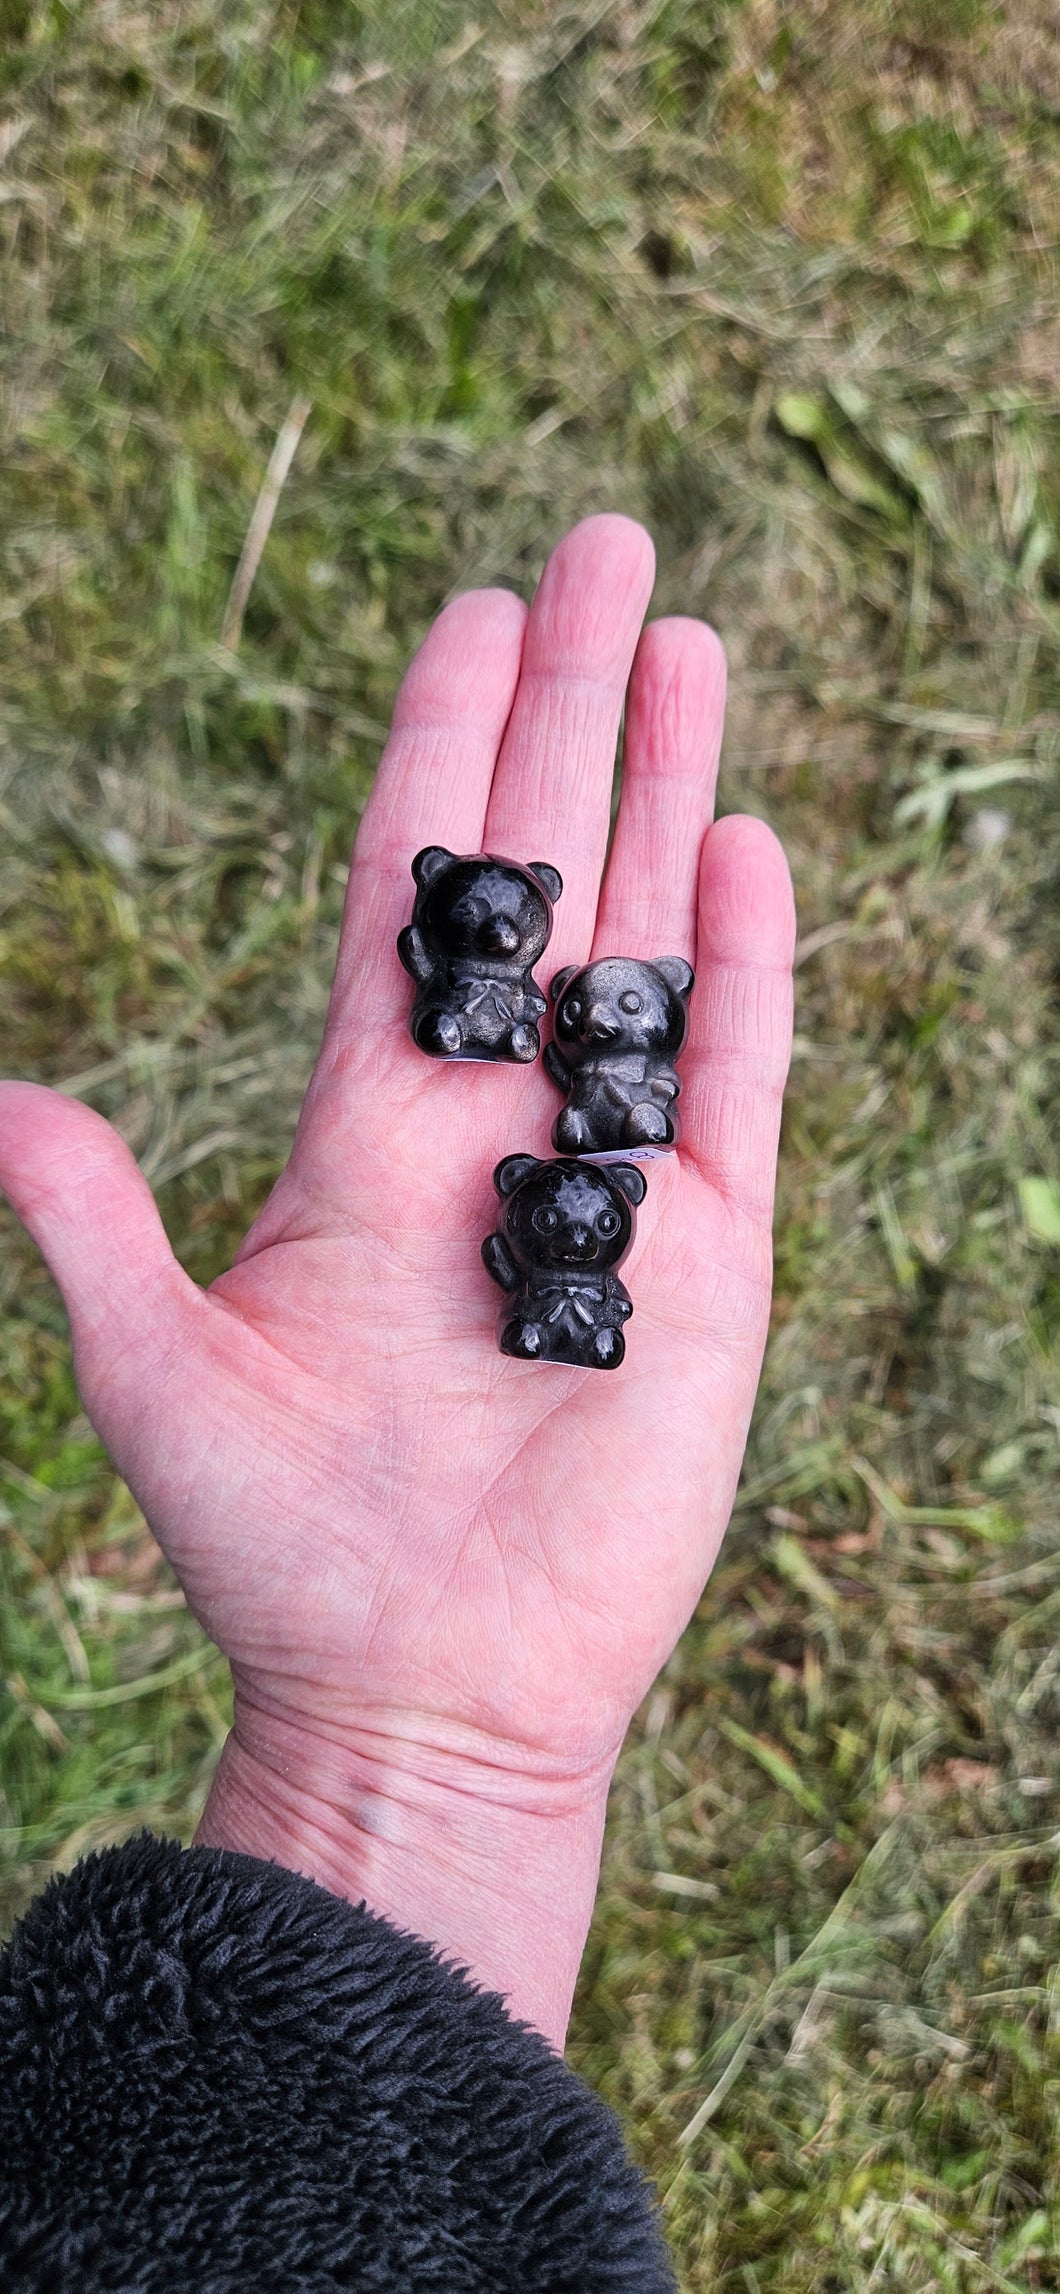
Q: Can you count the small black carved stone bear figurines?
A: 3